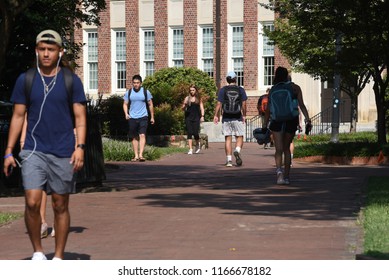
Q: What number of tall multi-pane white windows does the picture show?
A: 7